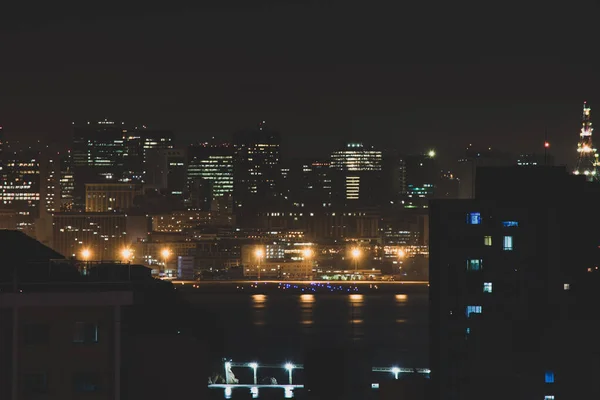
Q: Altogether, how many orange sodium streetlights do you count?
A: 7